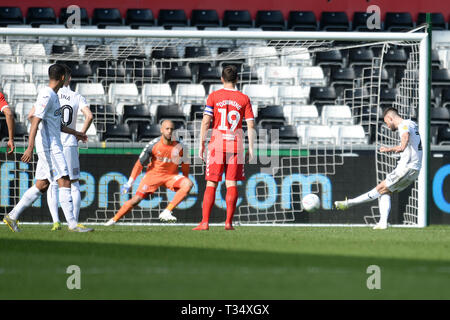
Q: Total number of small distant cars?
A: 0